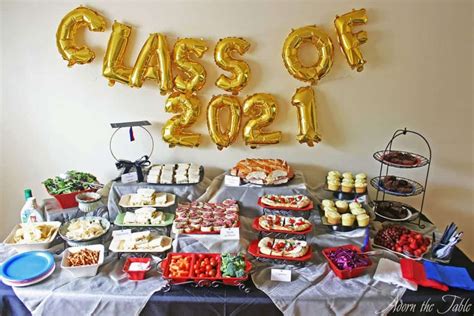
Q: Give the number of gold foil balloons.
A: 11